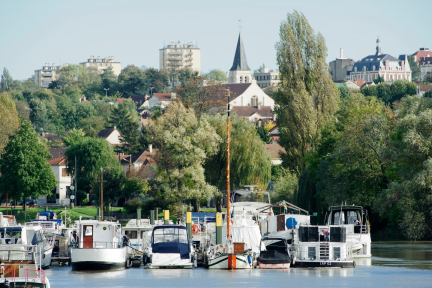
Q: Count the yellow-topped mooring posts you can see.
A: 3